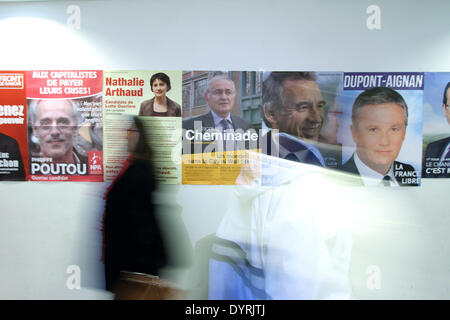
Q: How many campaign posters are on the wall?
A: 7